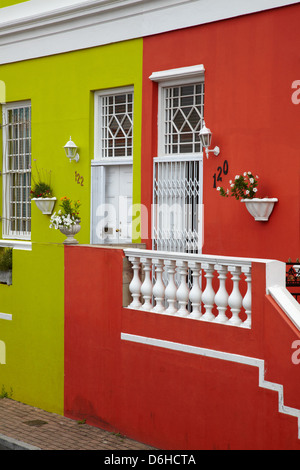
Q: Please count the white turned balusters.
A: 10